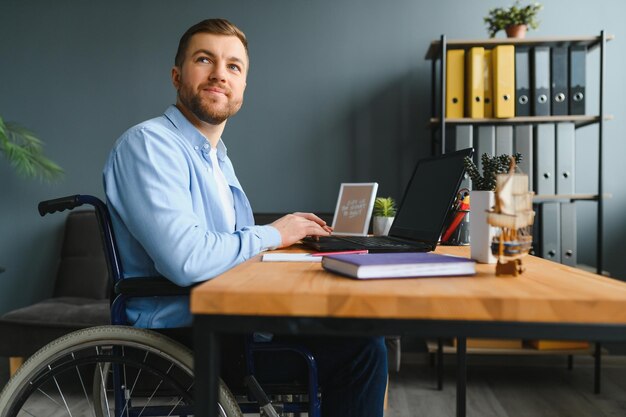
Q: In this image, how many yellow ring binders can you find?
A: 4